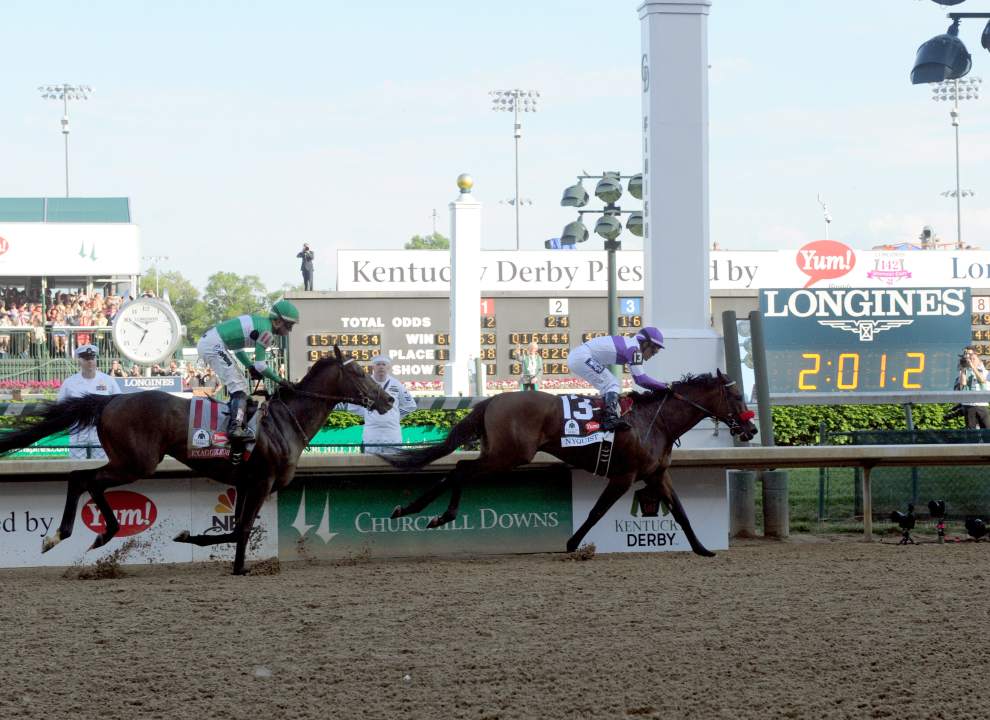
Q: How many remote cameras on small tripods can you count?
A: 3